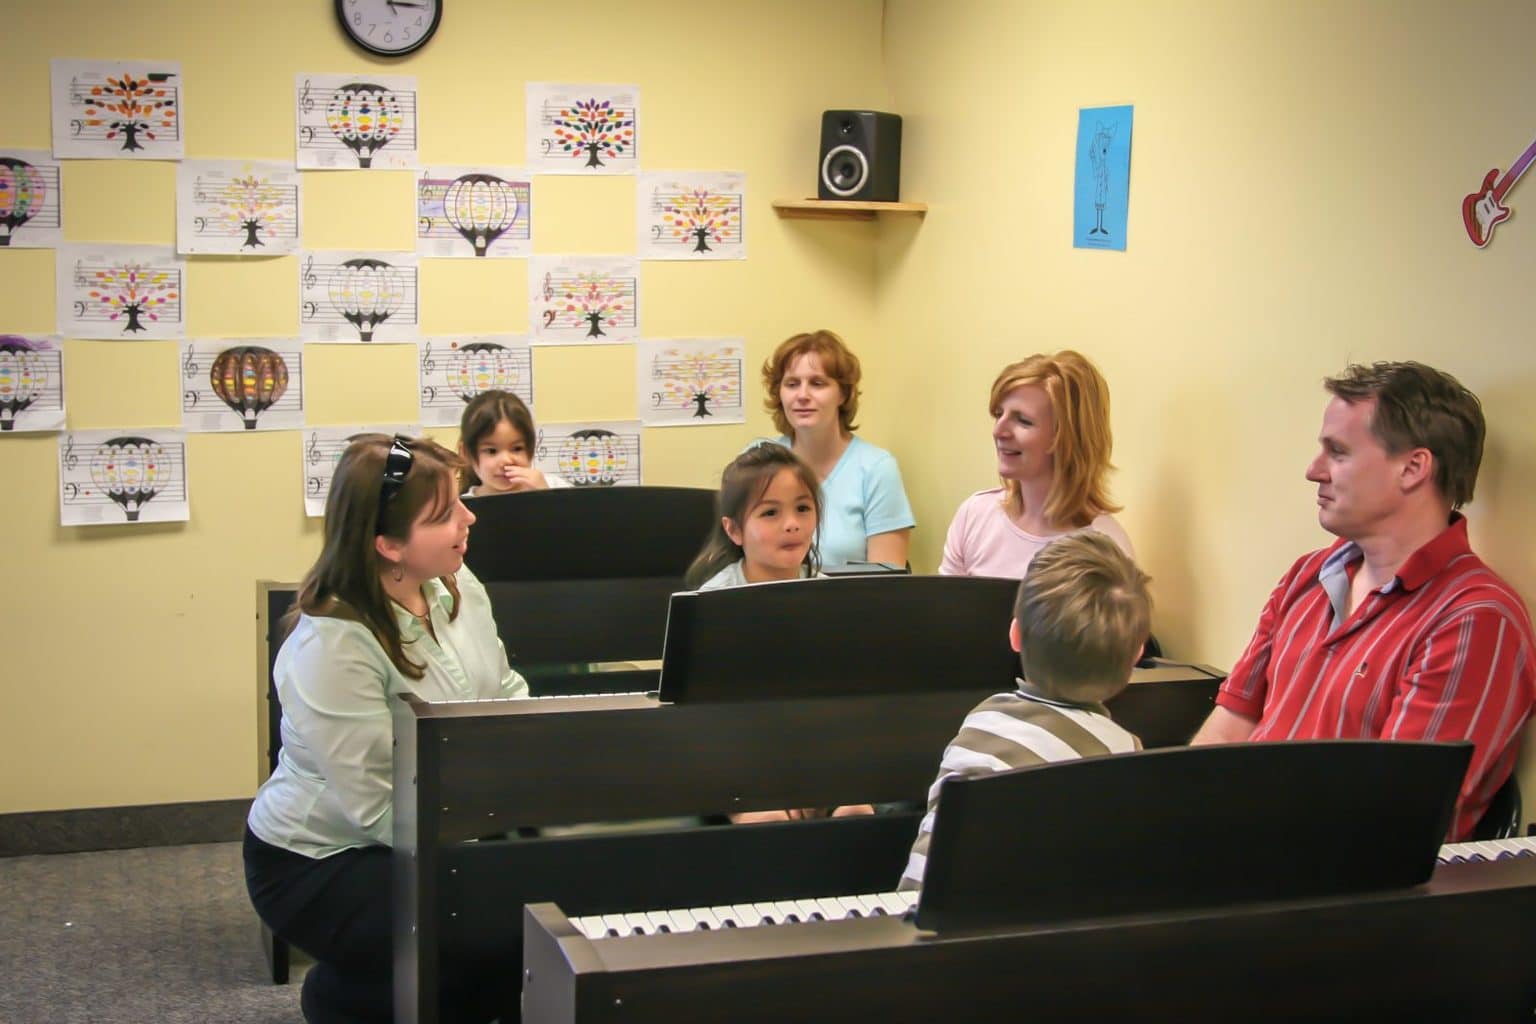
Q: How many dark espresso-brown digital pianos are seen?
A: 3